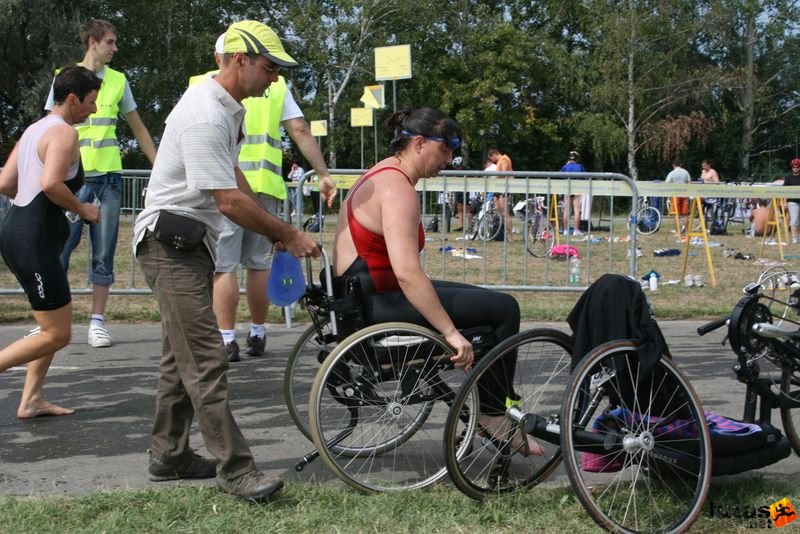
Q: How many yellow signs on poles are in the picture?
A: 4